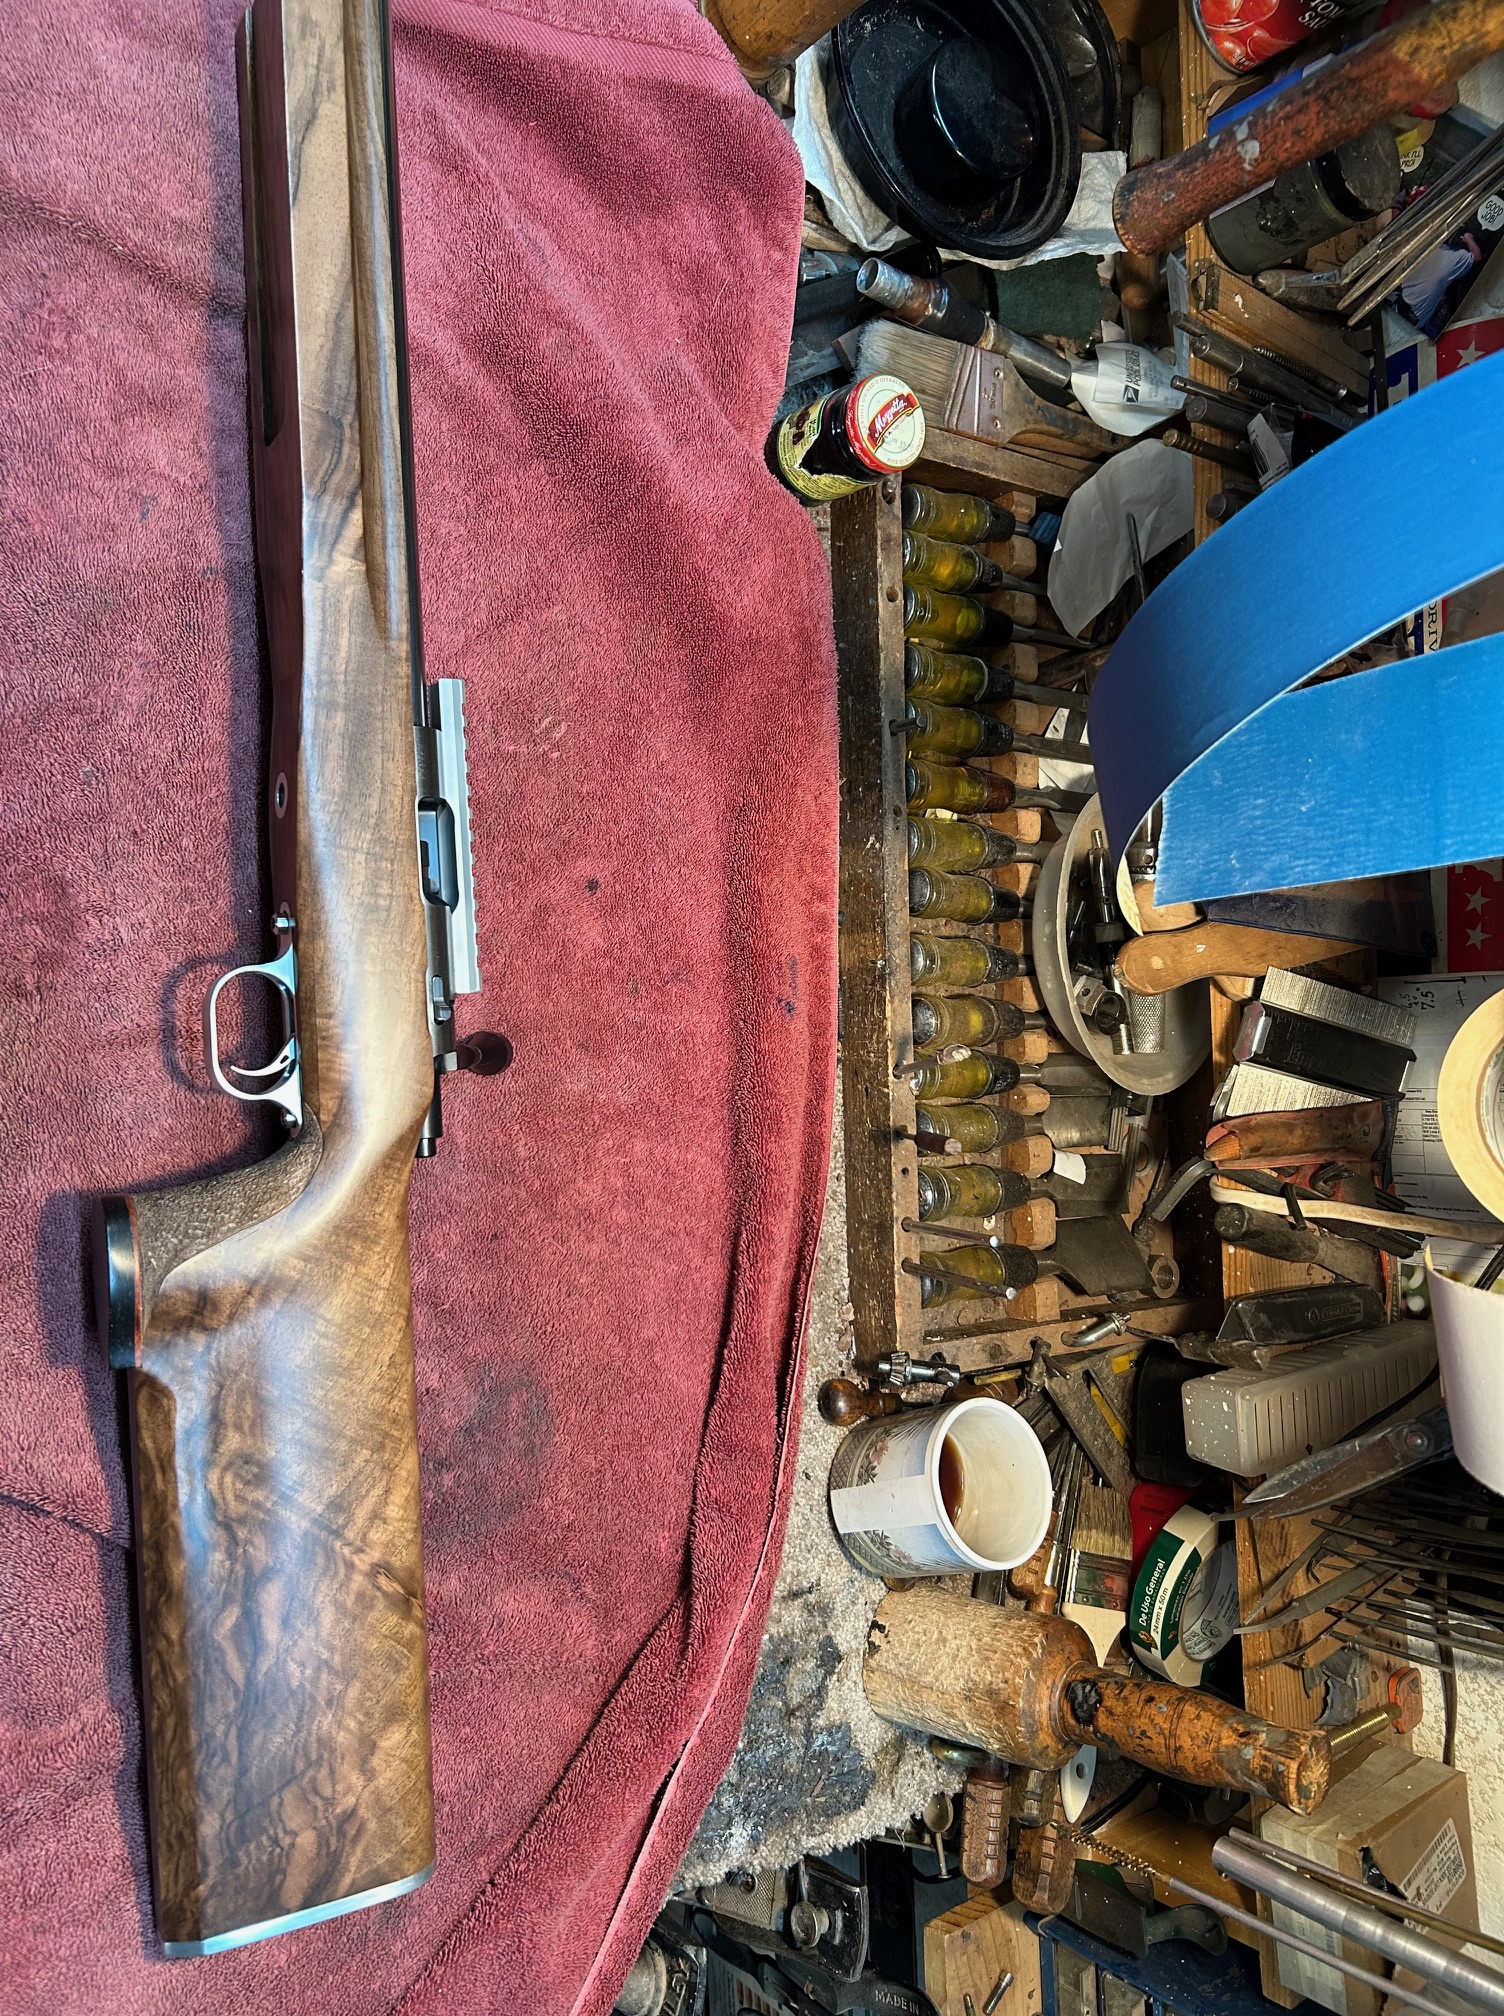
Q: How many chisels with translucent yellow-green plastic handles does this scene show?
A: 14